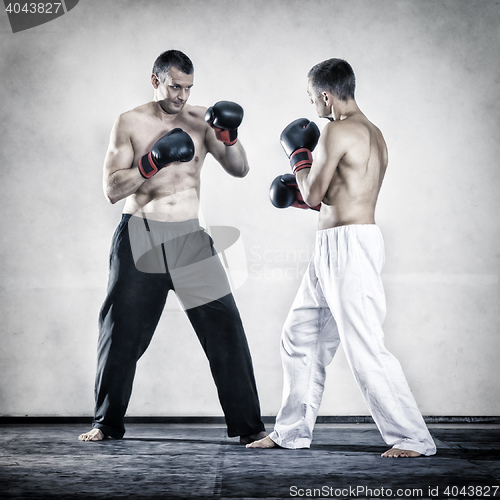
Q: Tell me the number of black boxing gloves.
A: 4